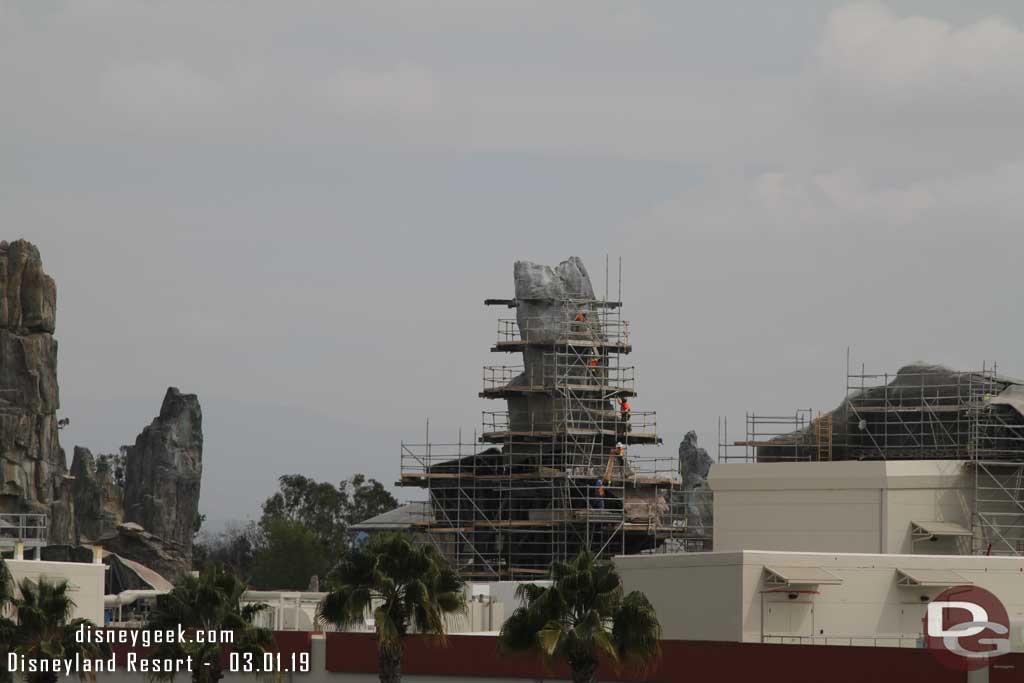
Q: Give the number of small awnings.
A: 3